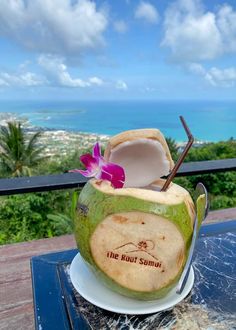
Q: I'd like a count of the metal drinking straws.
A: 1